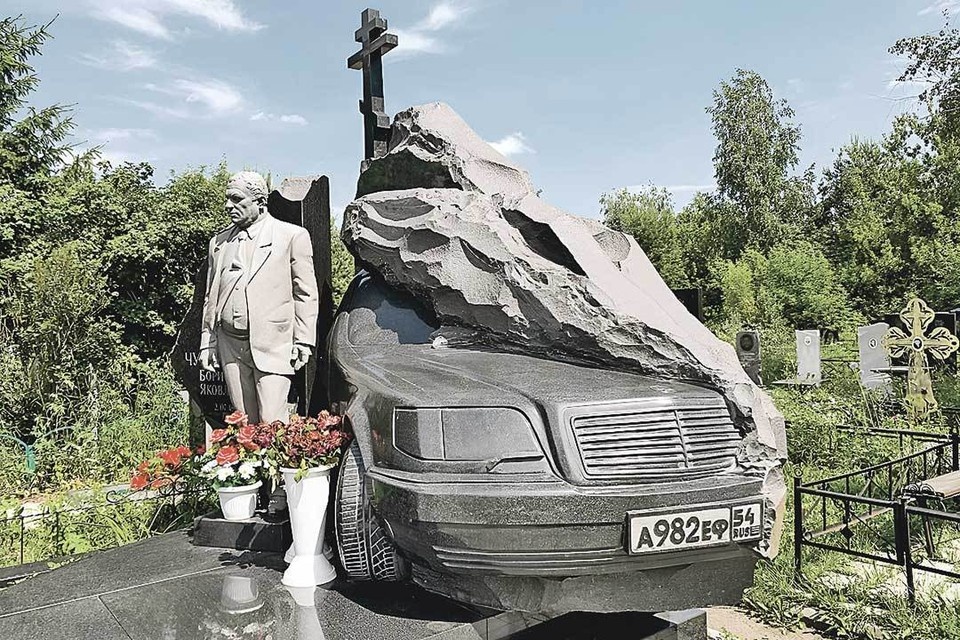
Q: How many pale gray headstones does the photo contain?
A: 2